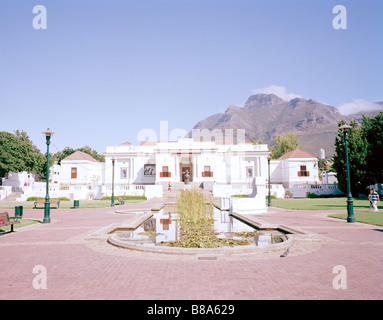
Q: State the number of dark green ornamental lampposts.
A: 4